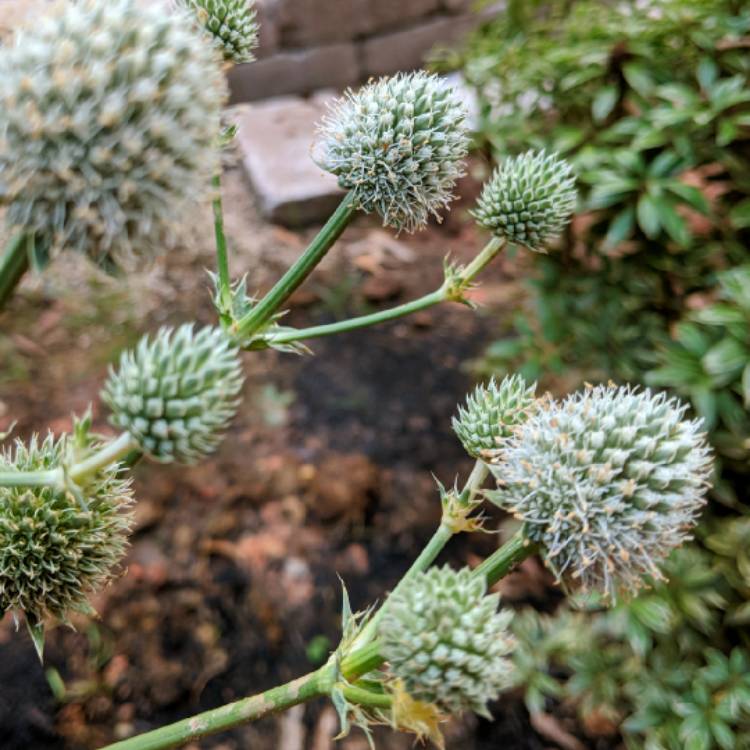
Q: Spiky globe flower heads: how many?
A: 9